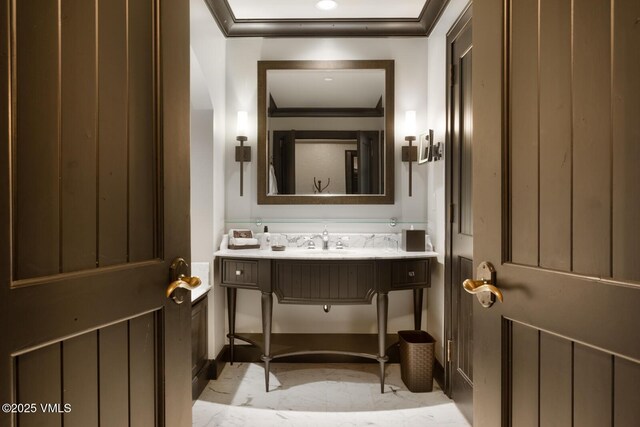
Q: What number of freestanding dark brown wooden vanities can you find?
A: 1